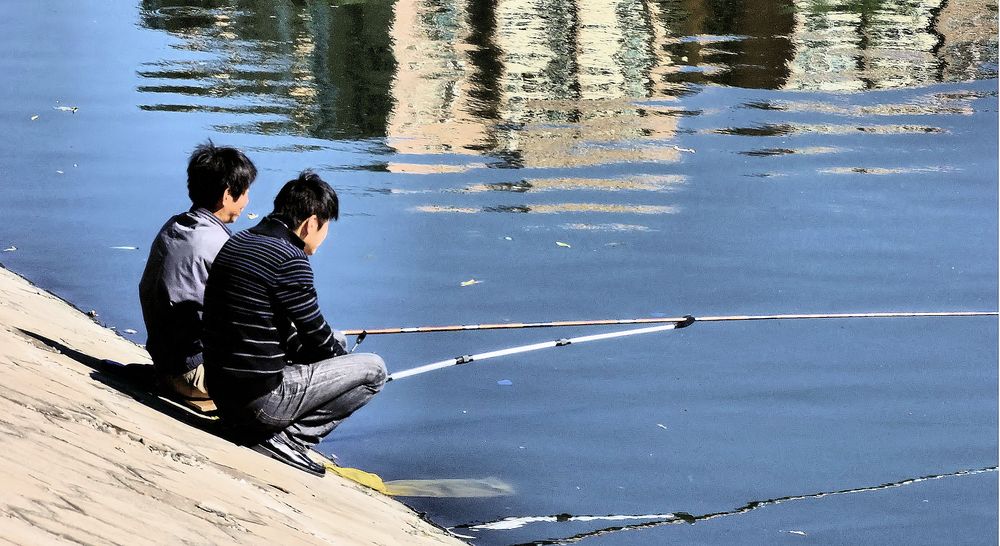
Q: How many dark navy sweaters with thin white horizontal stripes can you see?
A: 1